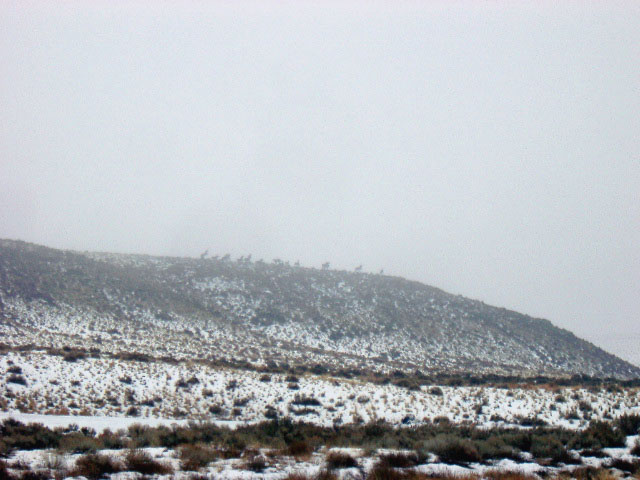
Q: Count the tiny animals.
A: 12